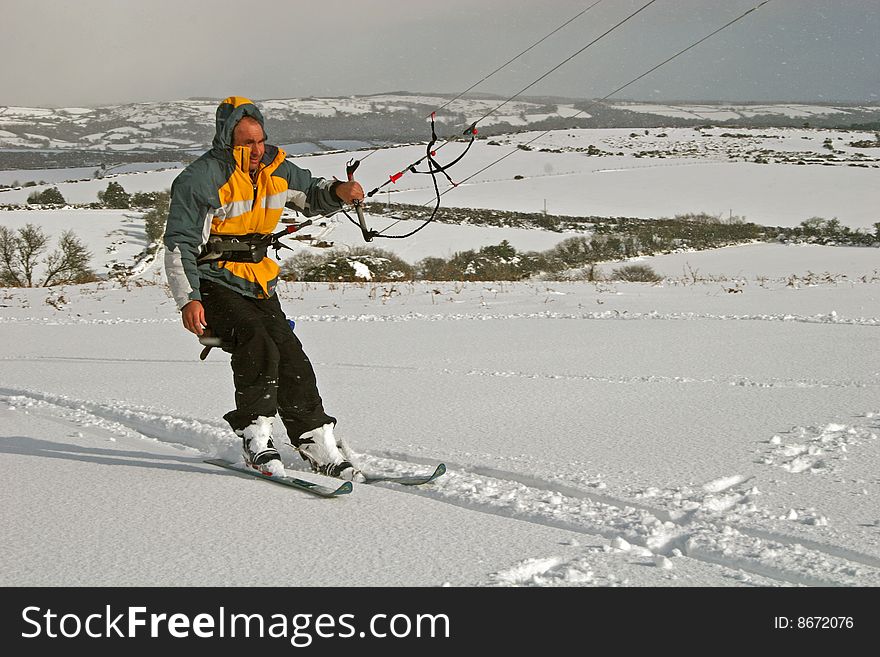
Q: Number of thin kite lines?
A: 3